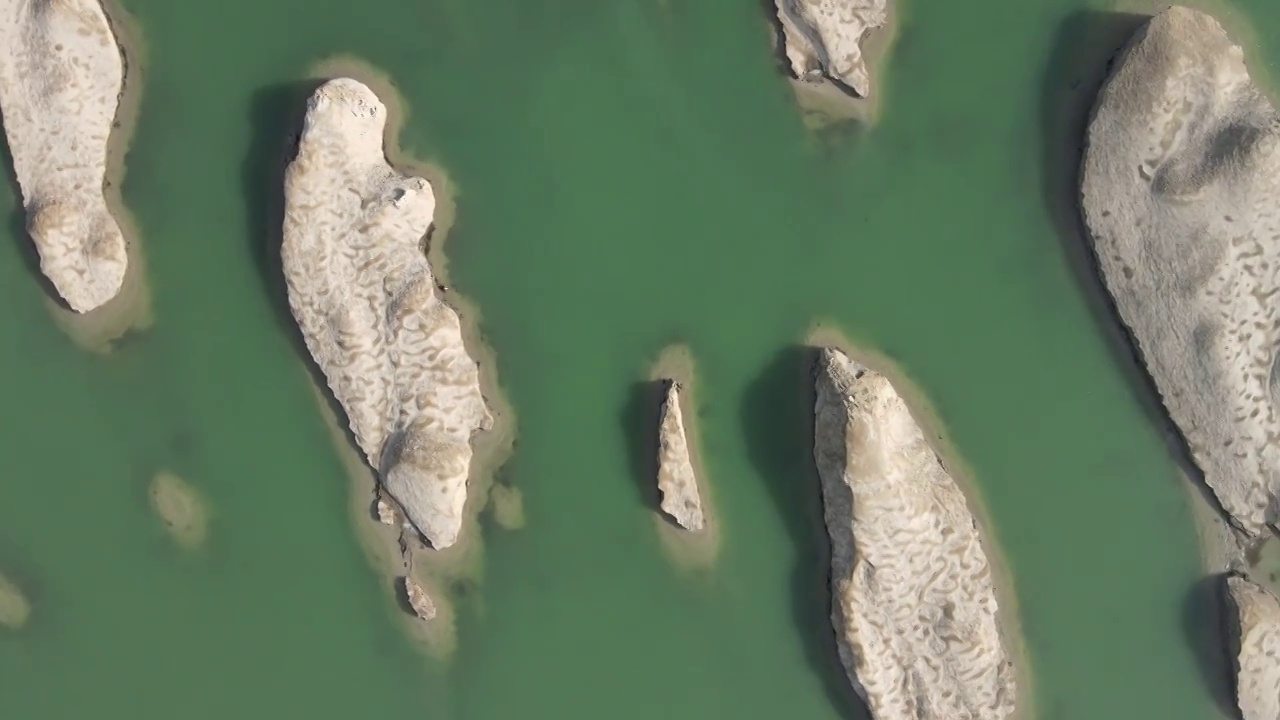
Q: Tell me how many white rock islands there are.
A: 7